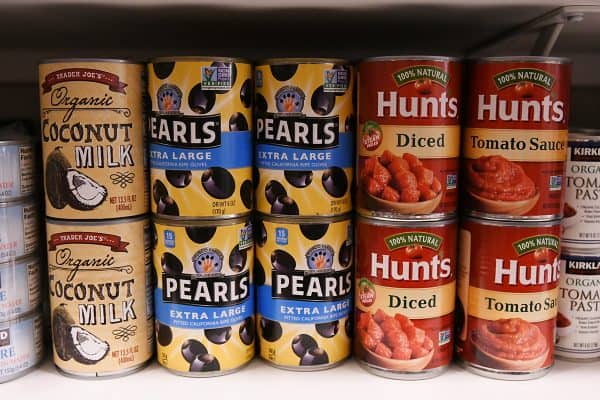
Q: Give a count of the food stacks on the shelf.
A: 7